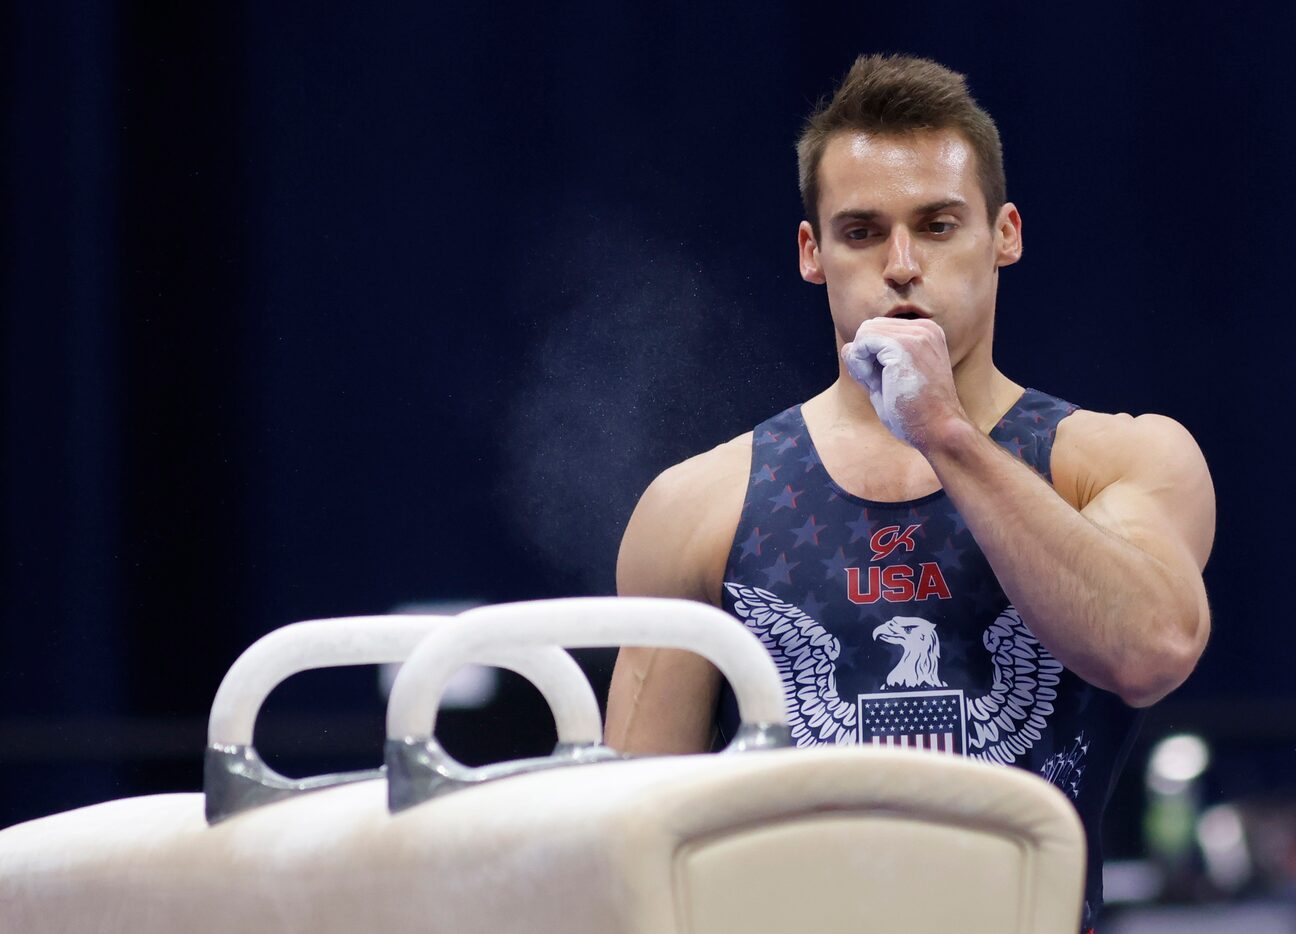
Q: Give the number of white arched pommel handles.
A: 2